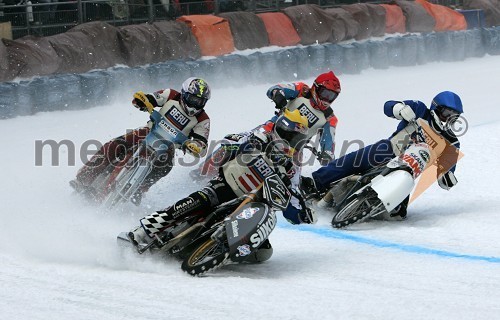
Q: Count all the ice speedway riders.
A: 4